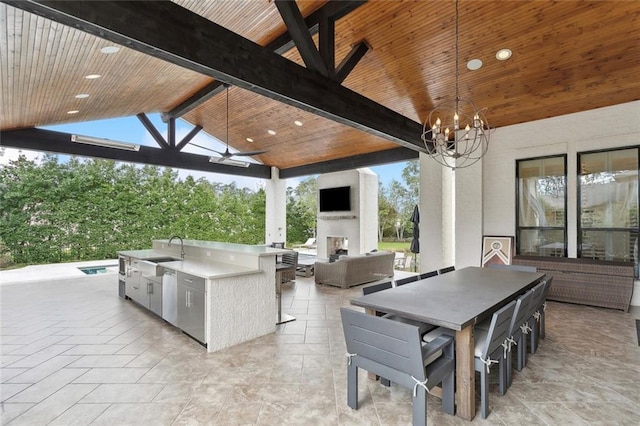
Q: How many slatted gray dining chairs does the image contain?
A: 10